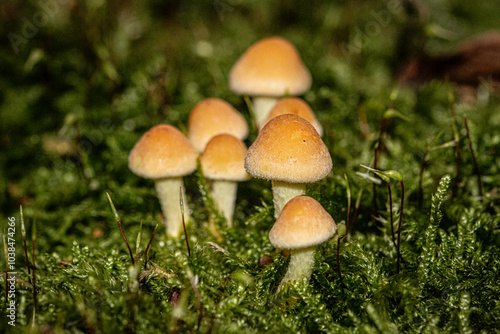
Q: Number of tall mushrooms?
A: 7